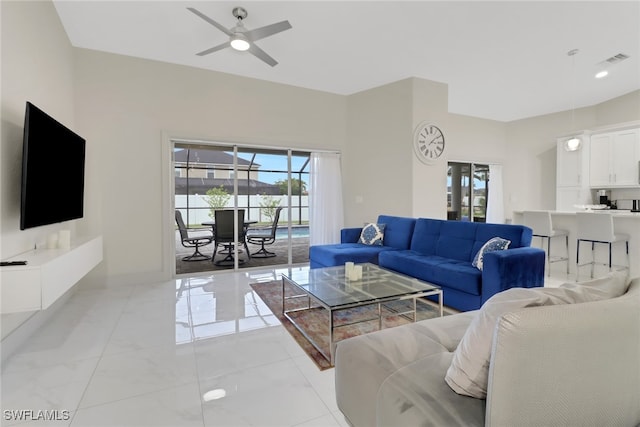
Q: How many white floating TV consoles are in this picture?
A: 1